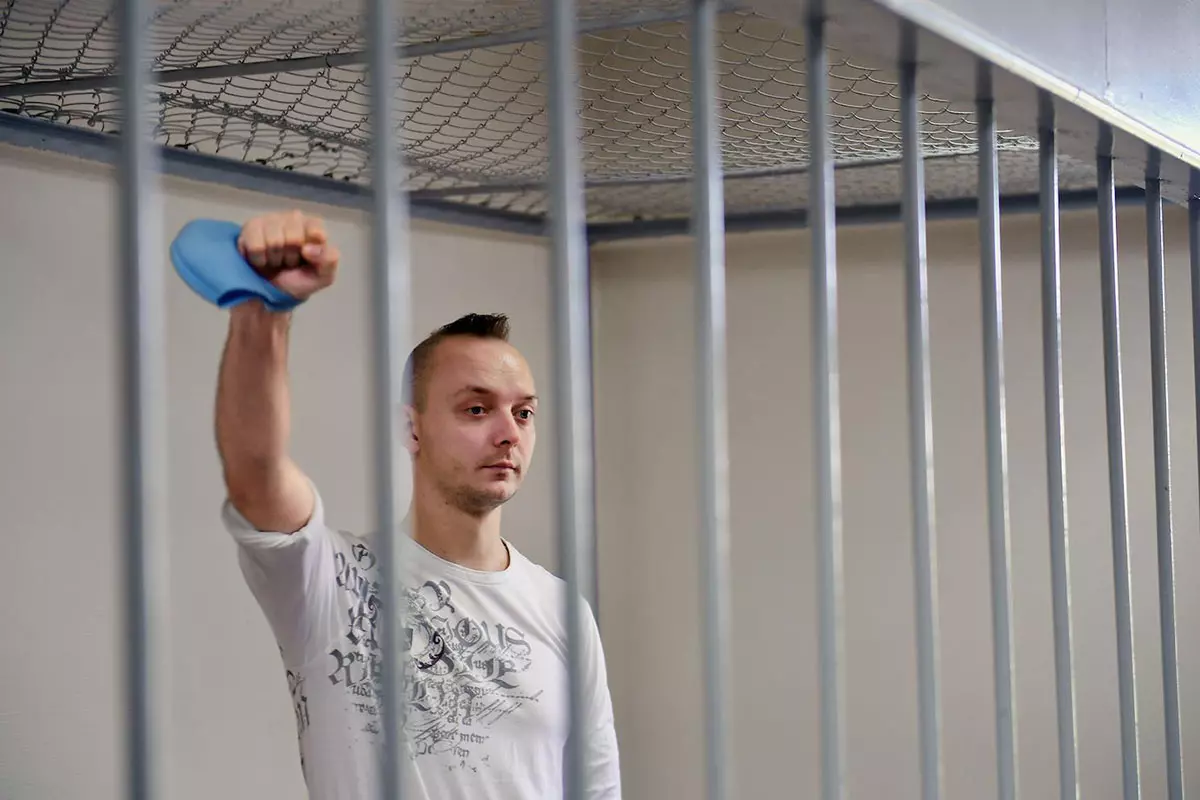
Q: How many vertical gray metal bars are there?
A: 11